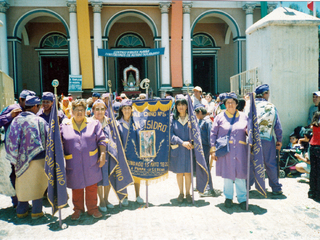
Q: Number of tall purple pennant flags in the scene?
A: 4